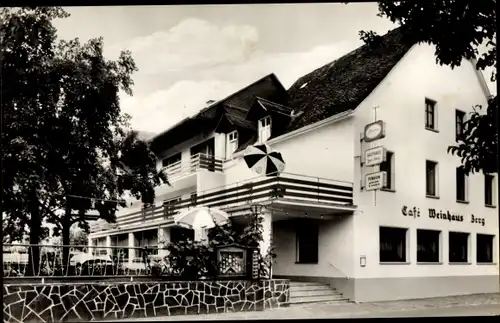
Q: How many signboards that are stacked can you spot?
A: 3